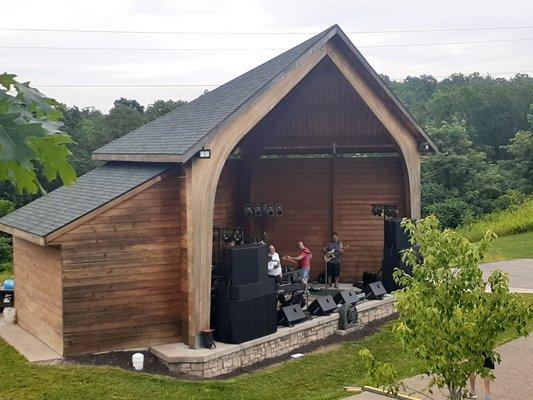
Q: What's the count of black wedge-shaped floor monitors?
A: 4